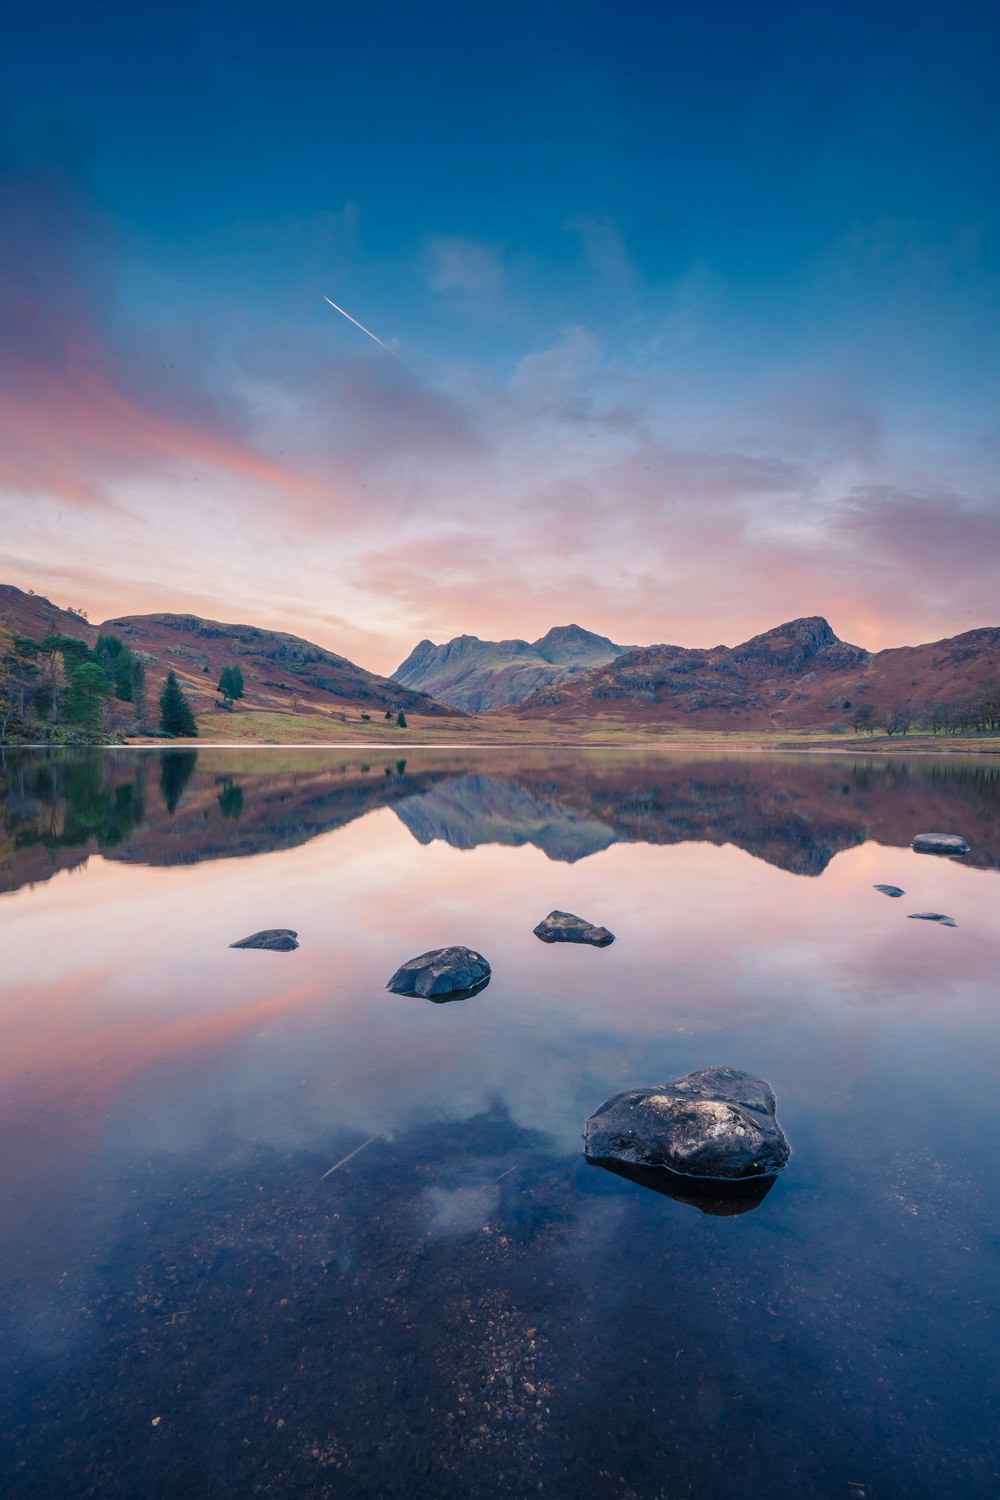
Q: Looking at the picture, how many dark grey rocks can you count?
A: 7